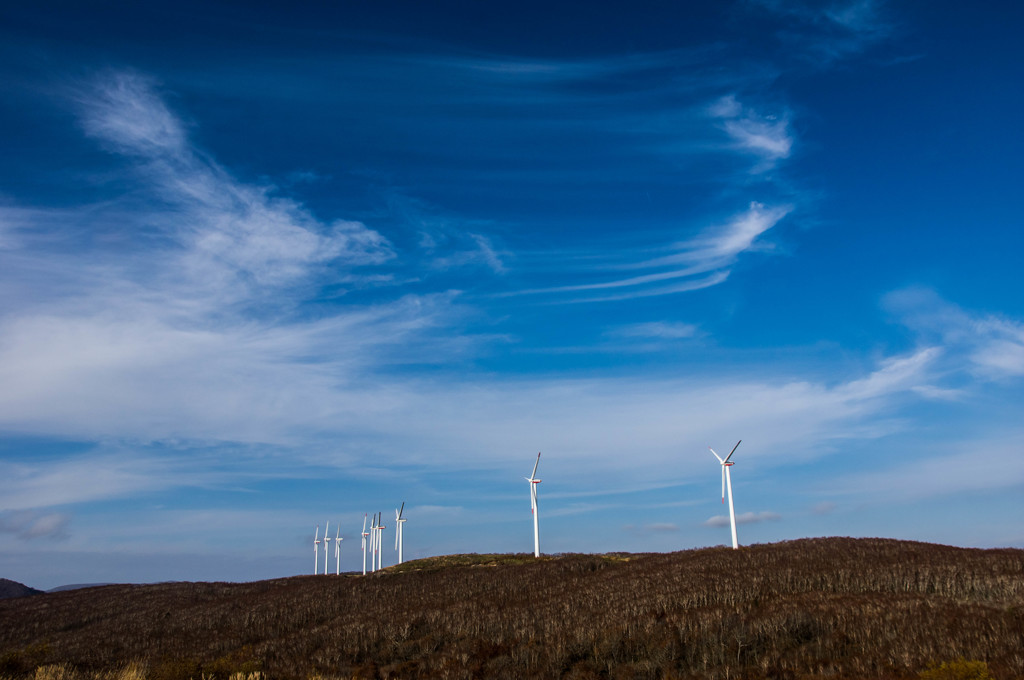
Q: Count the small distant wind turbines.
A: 7